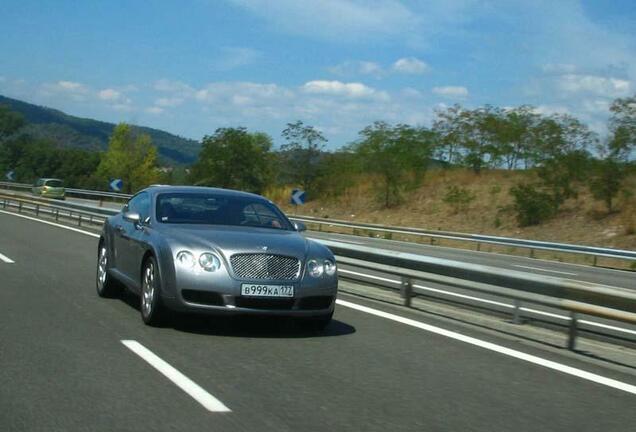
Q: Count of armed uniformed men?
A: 0